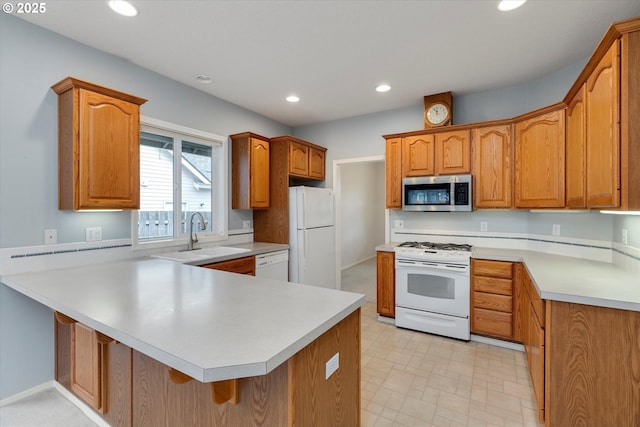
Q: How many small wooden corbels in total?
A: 4